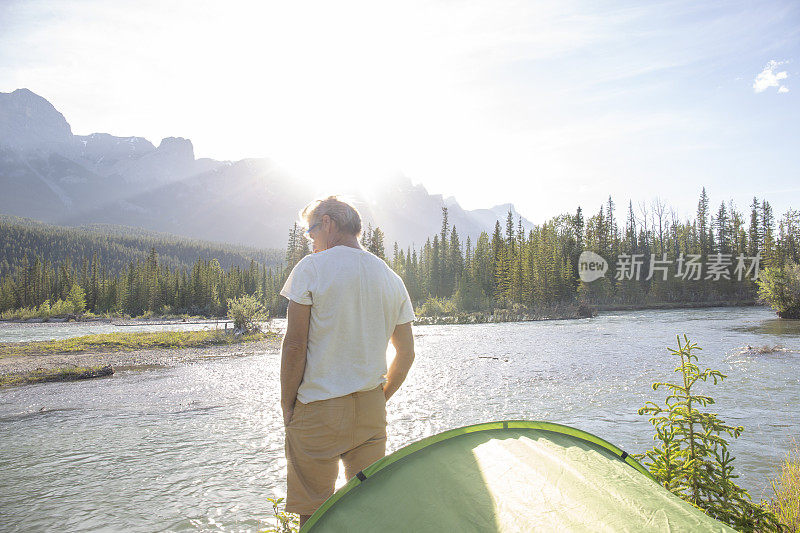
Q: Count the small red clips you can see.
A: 0